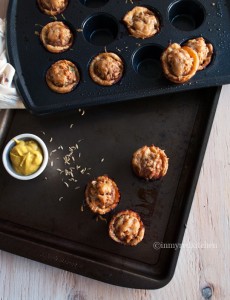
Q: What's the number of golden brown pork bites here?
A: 10